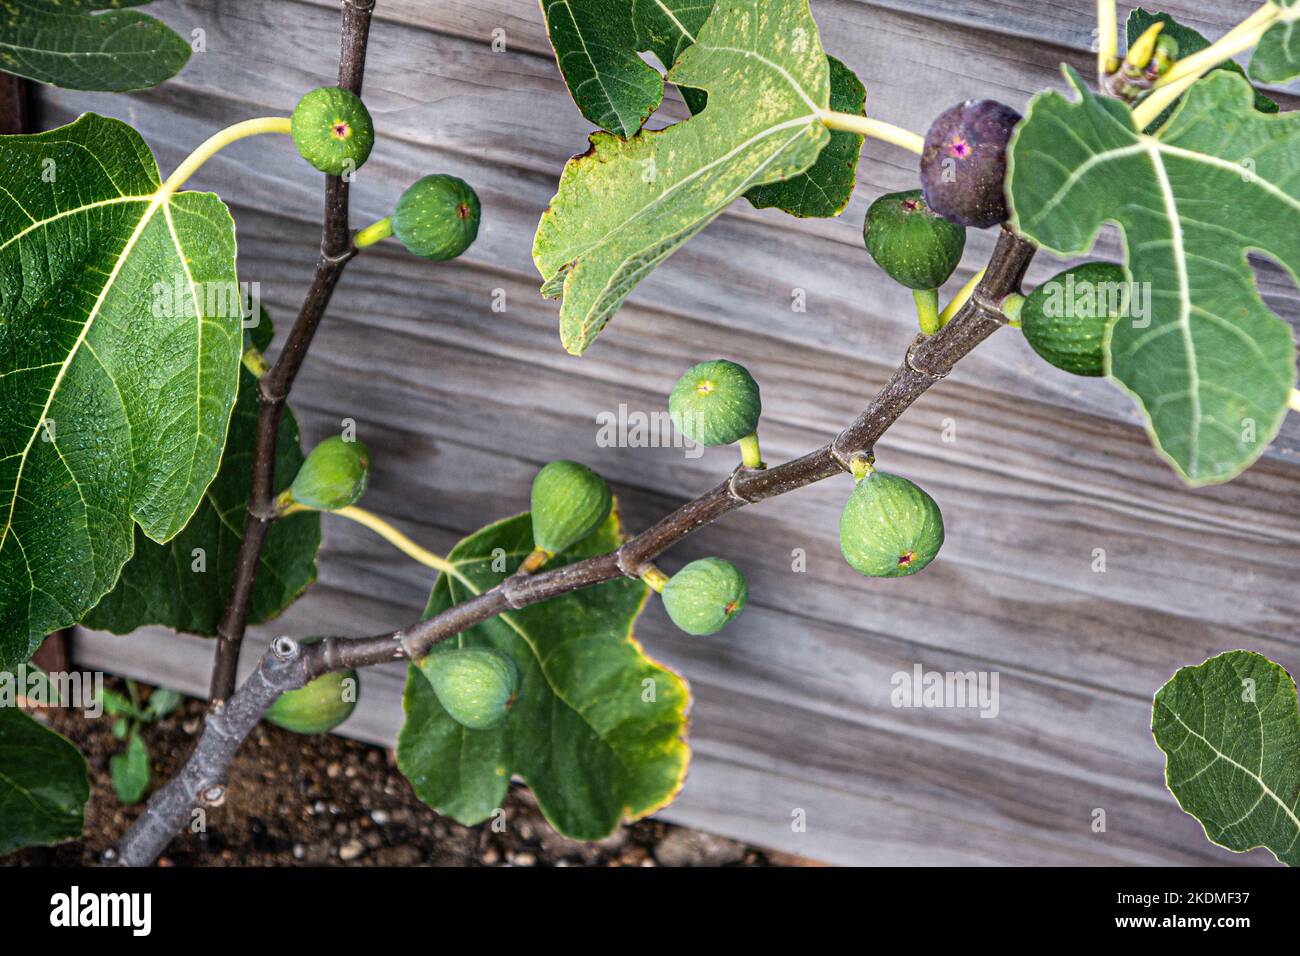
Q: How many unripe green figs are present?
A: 11